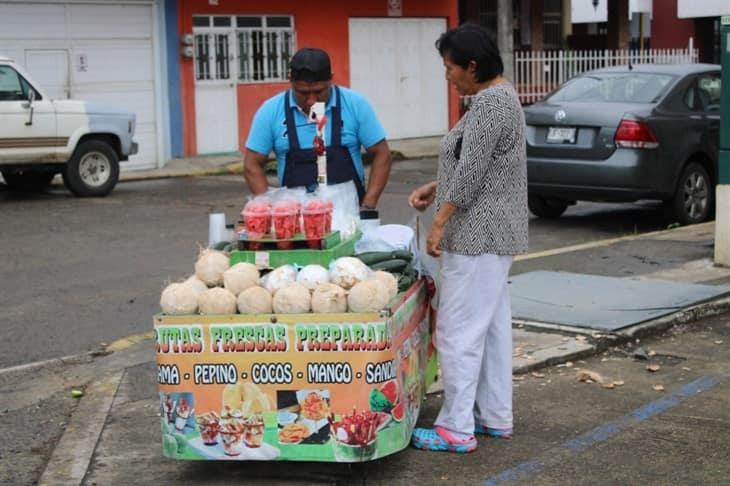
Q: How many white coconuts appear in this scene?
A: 3